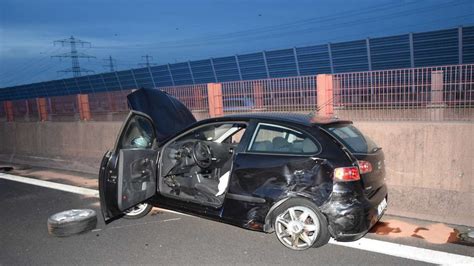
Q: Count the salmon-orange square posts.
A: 5